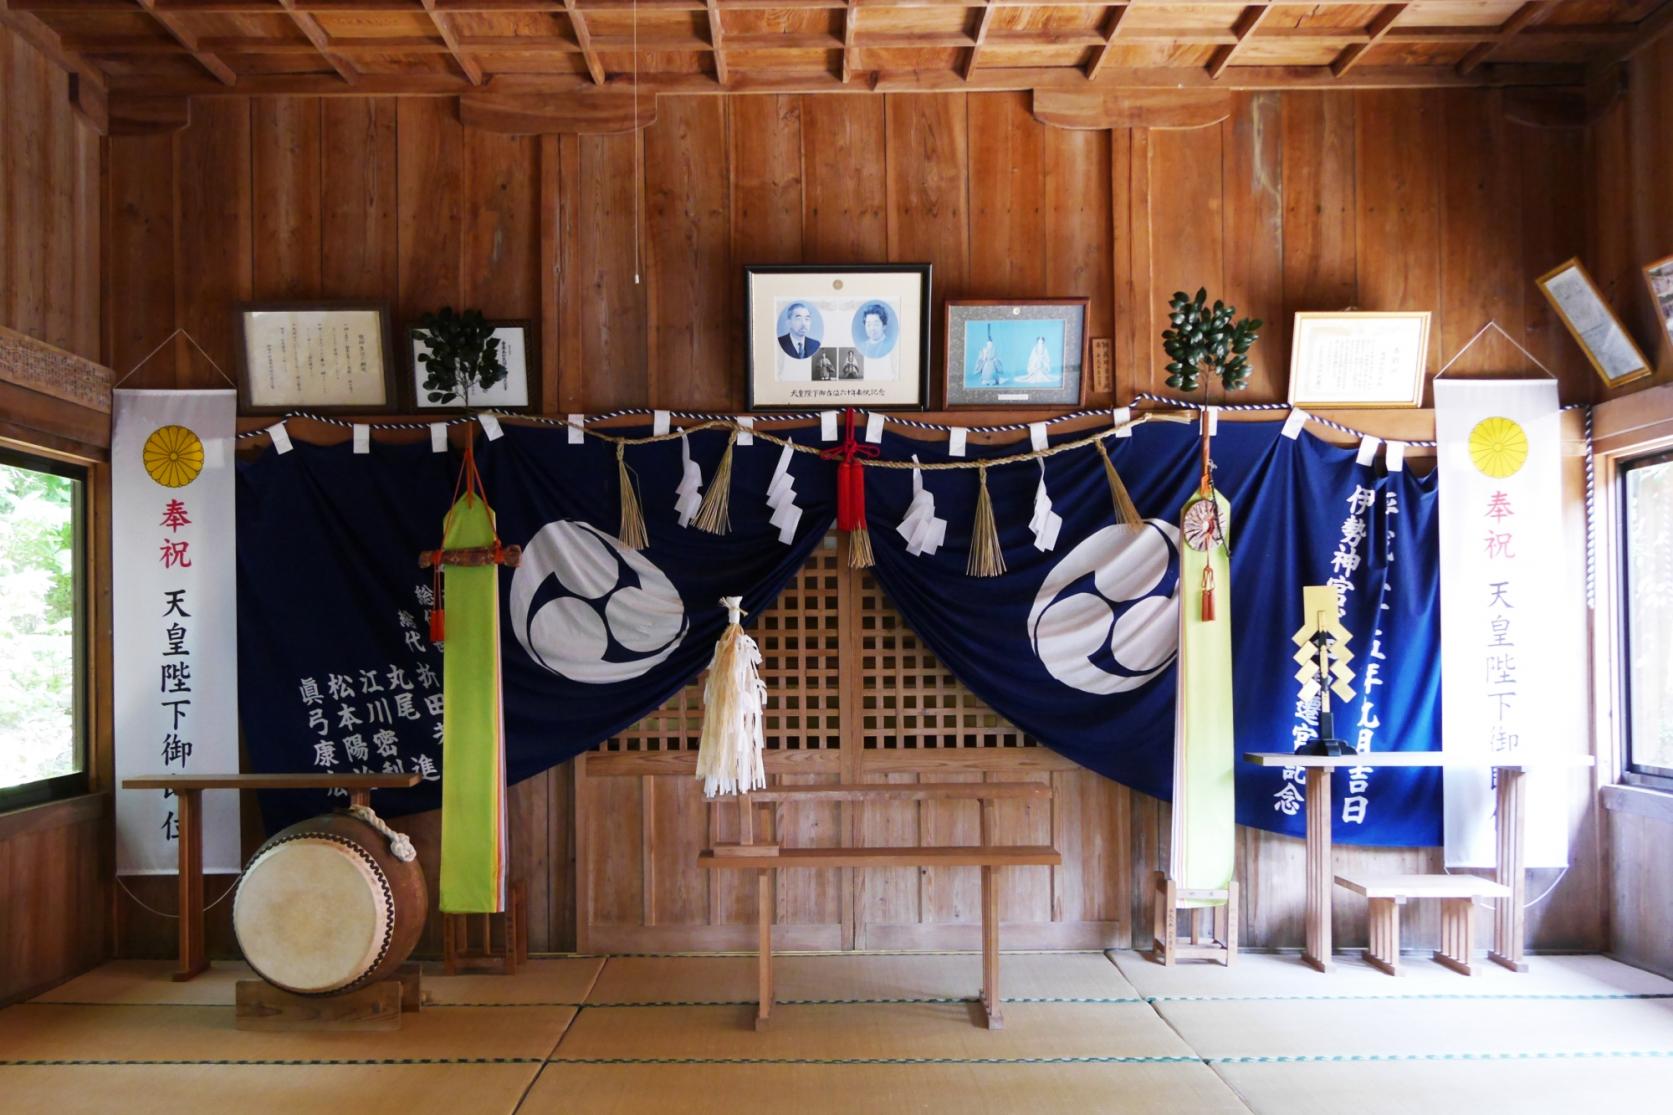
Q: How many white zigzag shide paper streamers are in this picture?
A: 4